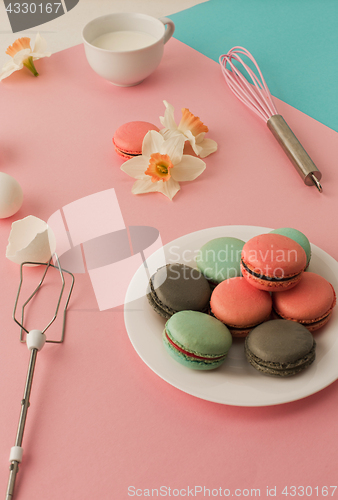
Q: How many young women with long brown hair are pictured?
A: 0